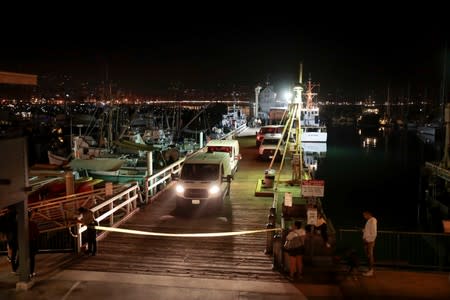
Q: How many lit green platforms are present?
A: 1